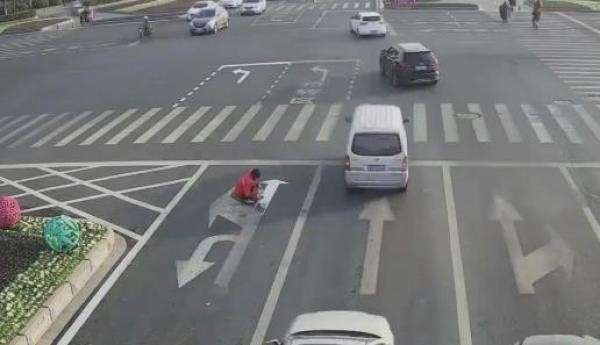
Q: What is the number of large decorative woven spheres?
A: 2